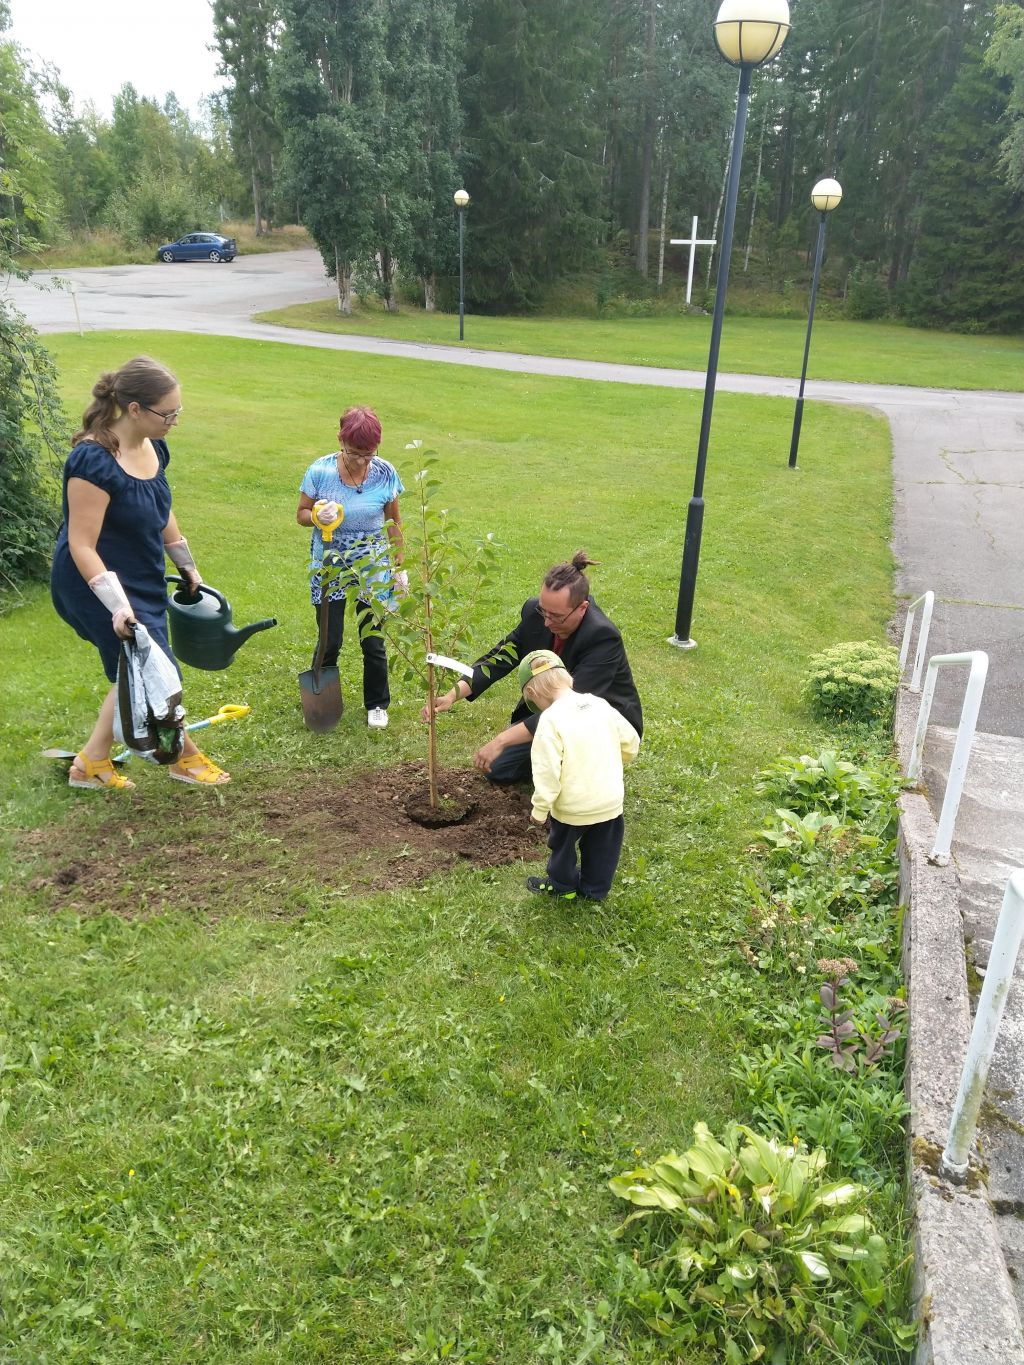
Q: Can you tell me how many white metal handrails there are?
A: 3